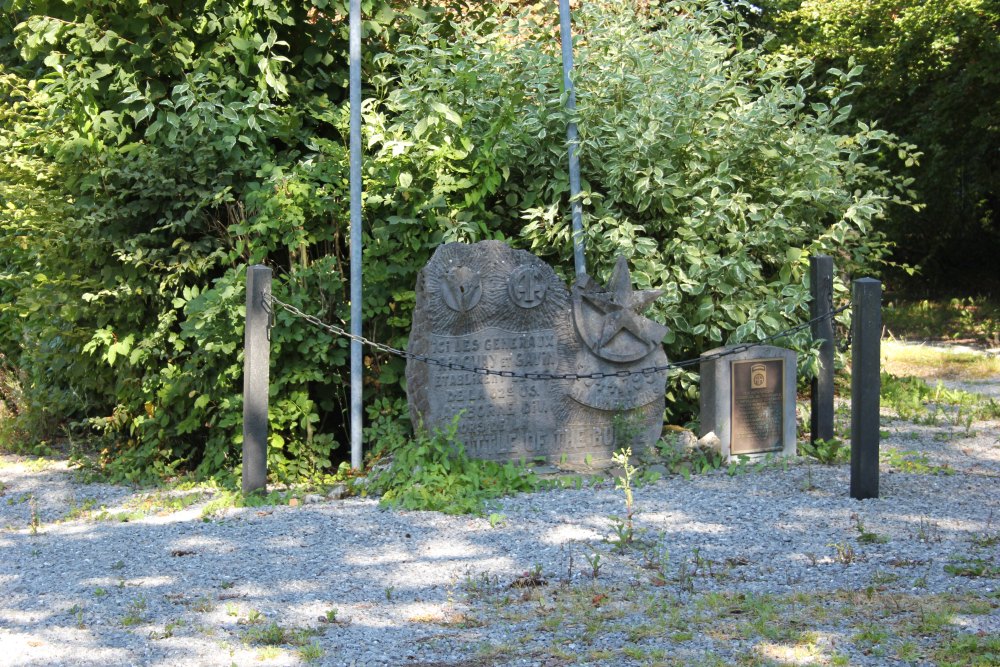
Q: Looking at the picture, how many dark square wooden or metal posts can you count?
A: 3